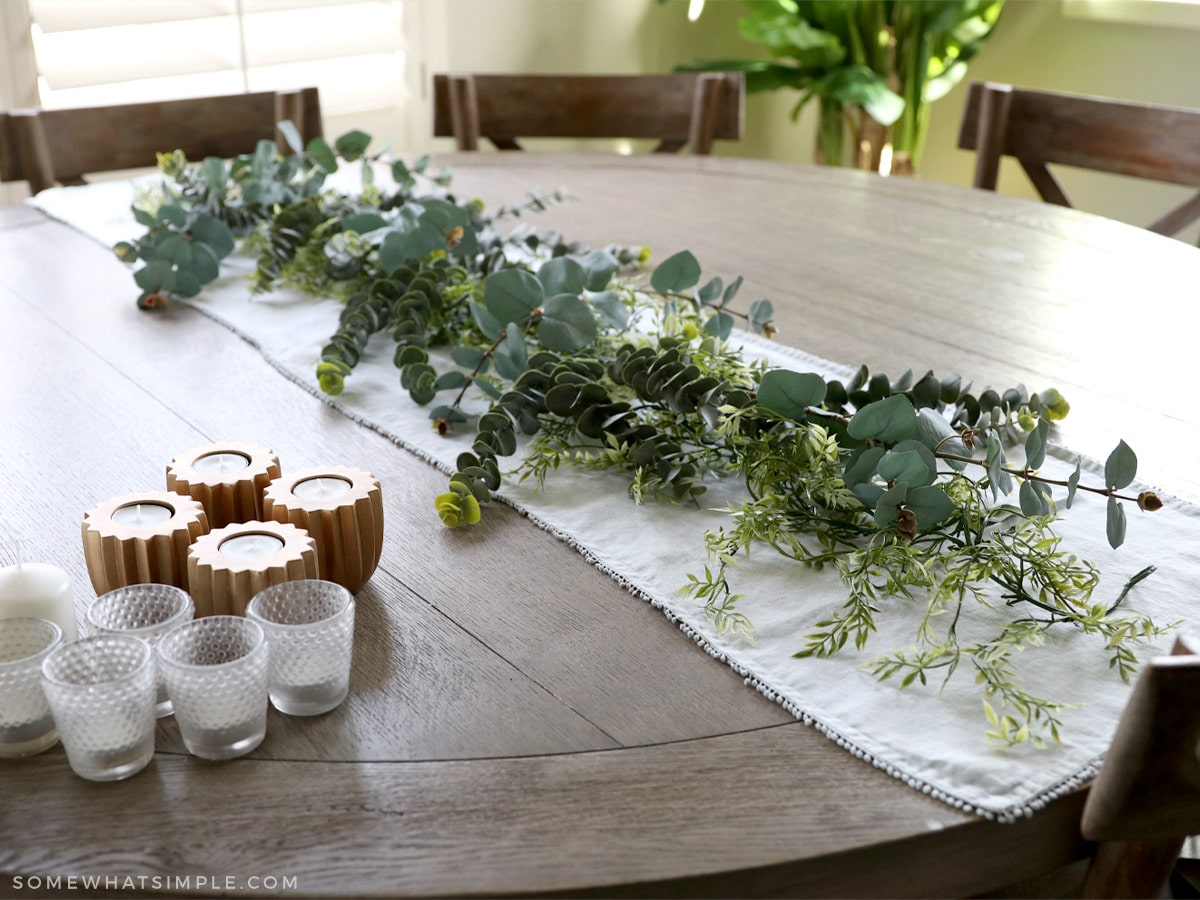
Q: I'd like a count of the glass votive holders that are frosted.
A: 5